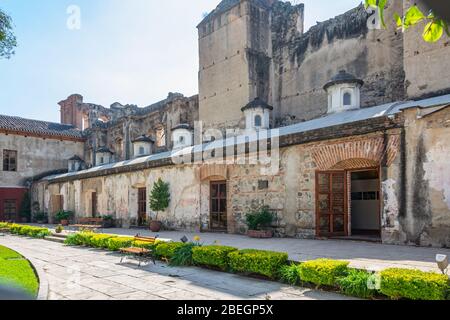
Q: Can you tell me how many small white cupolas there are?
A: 6